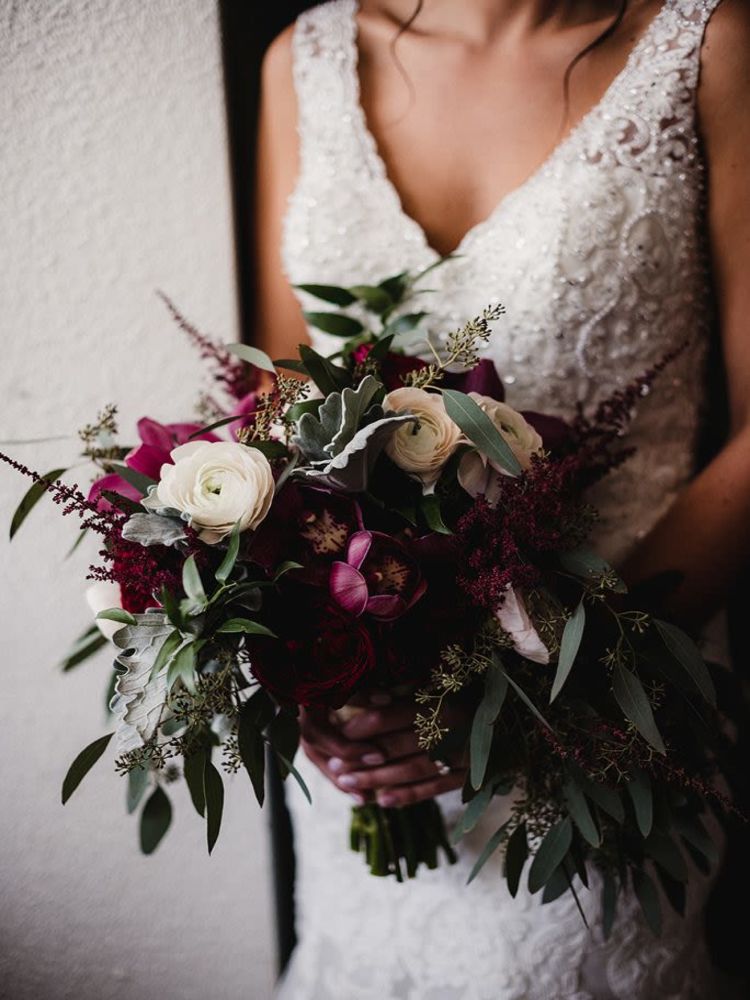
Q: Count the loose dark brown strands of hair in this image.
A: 2